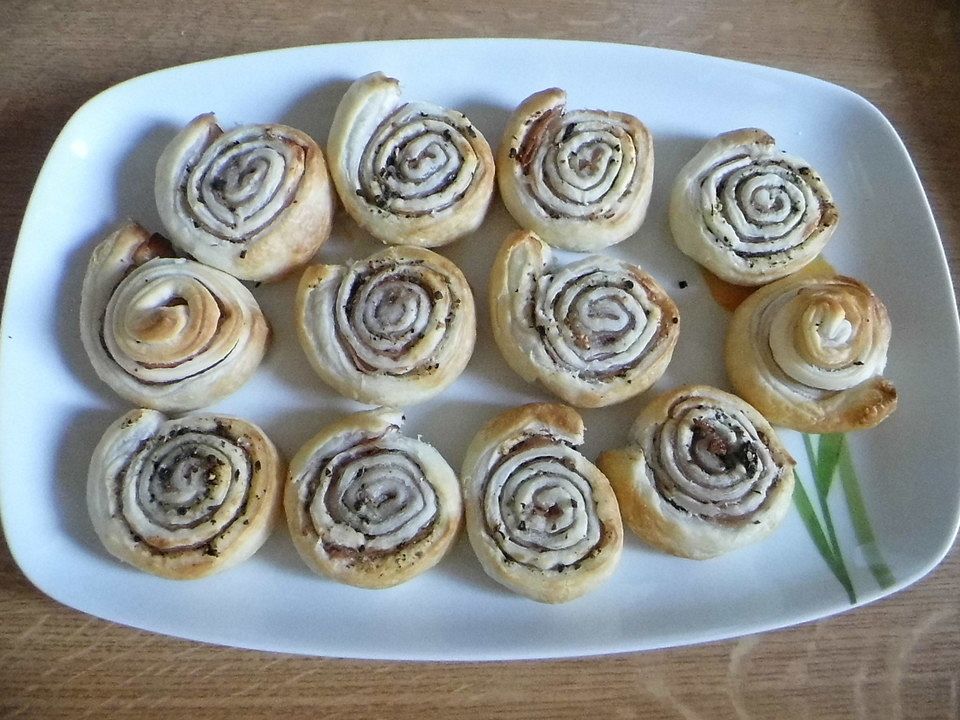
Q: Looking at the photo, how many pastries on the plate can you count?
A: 12